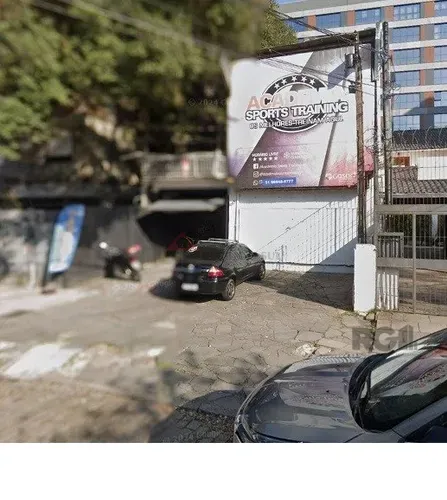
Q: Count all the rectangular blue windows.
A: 15